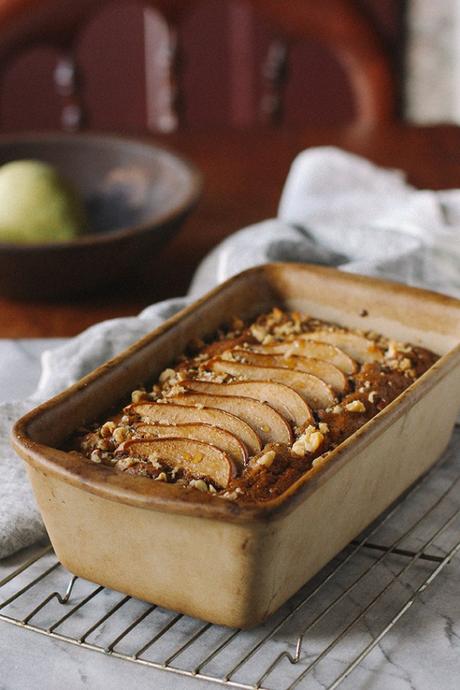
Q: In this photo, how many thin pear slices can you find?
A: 9